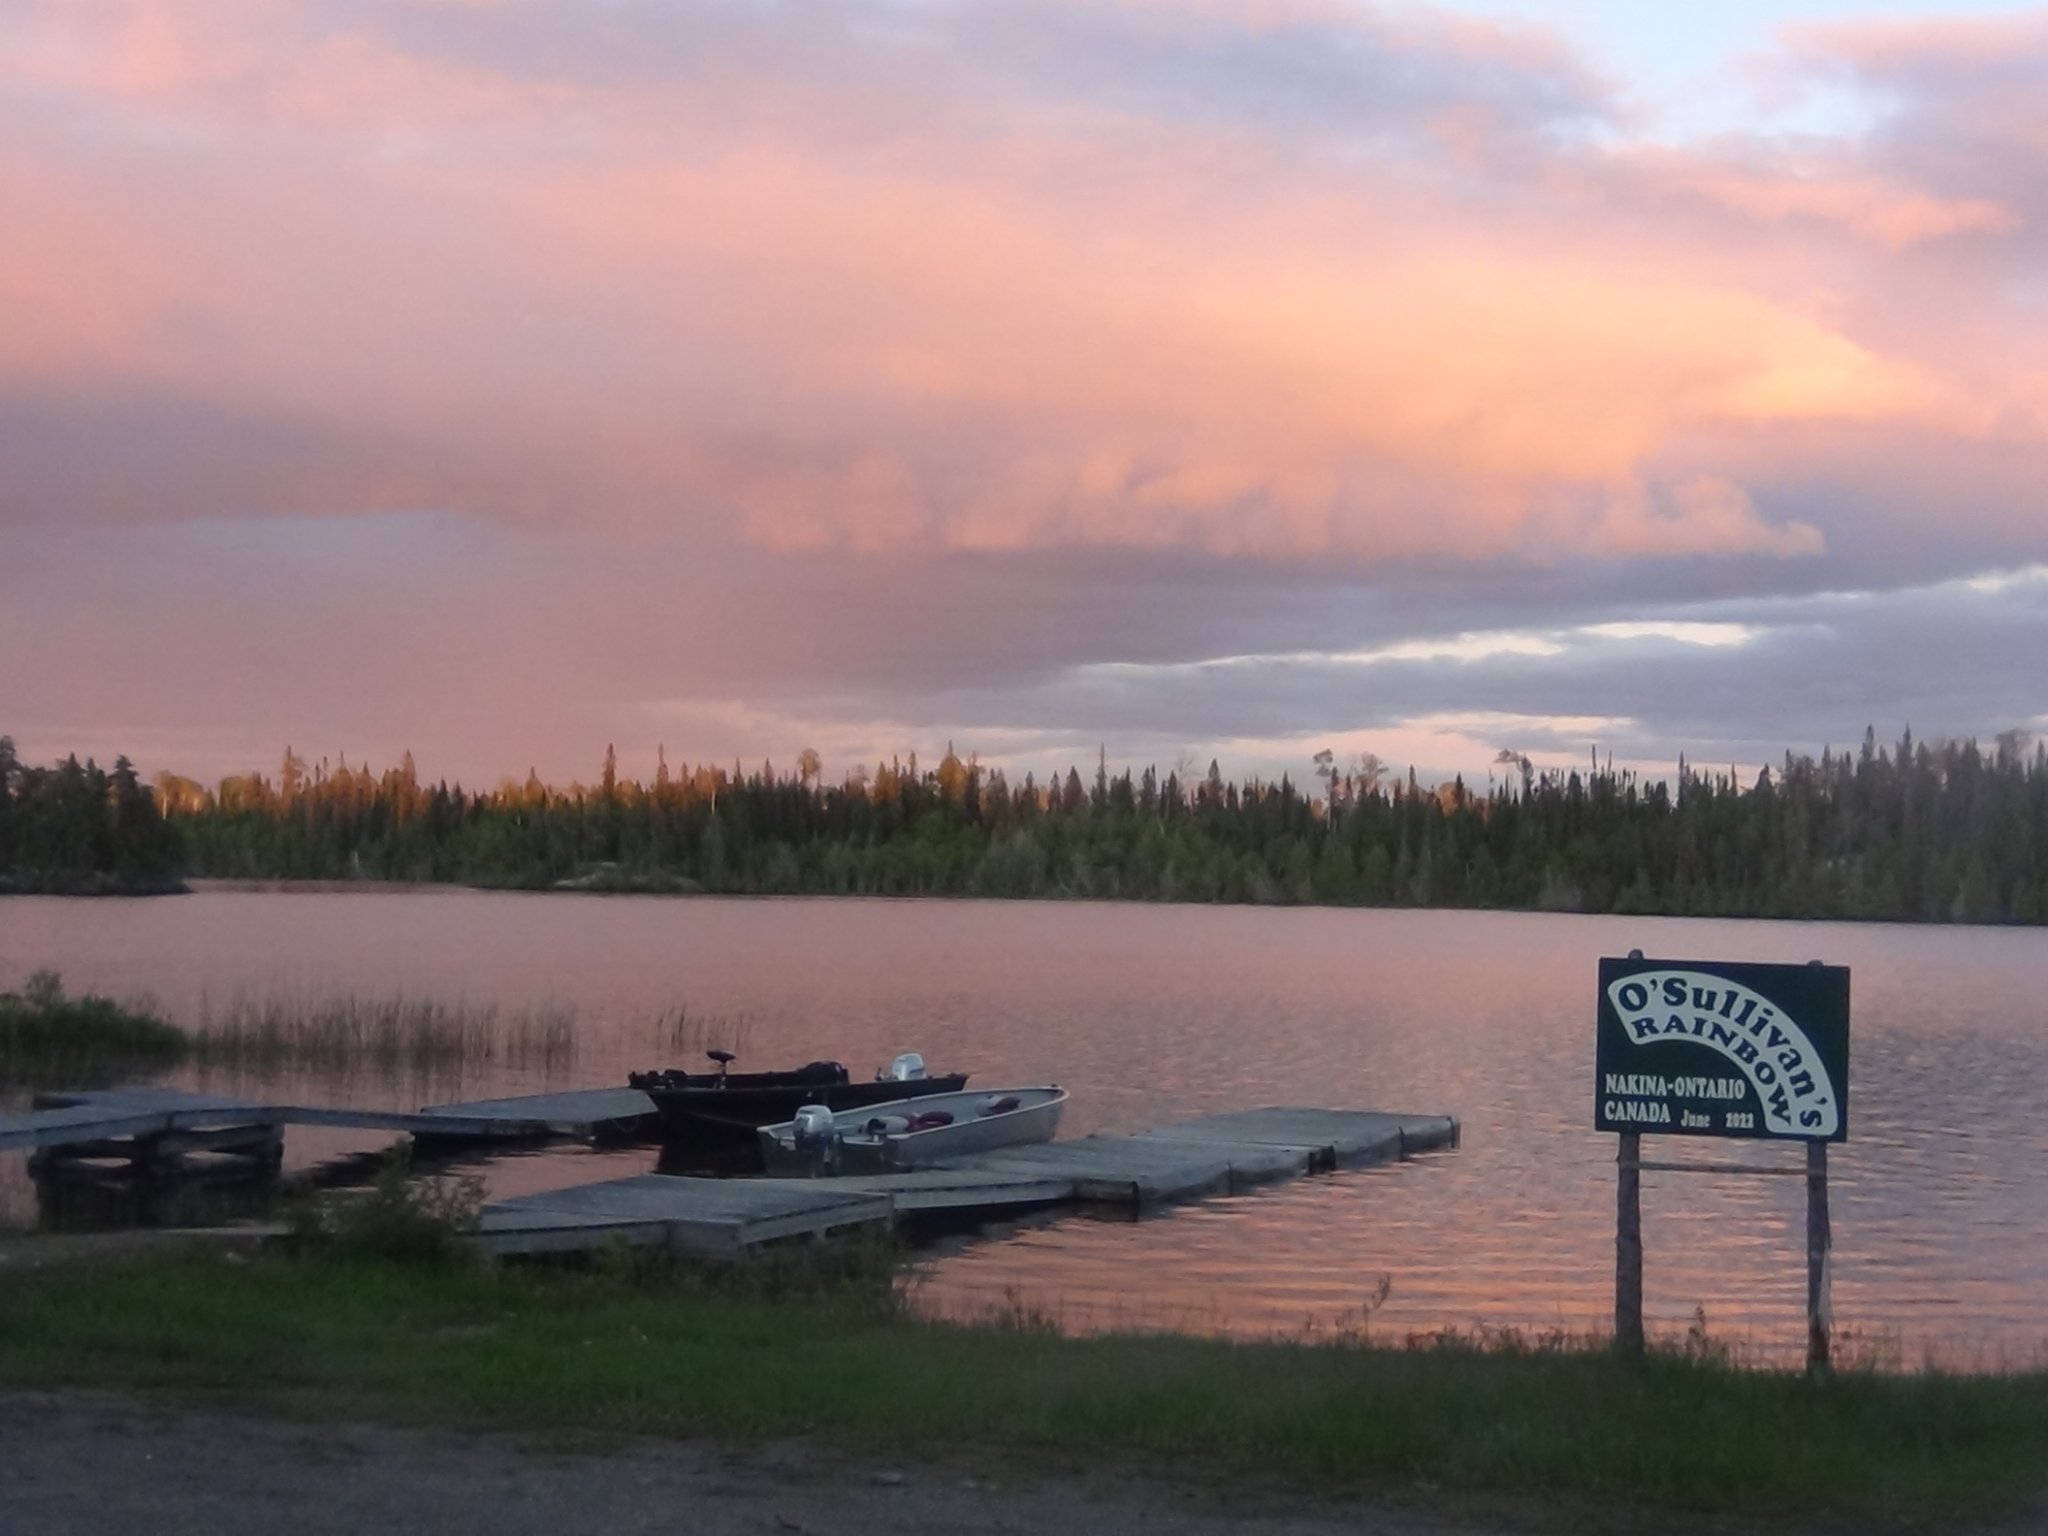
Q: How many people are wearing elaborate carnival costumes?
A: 0